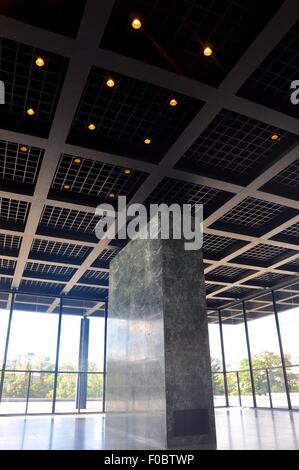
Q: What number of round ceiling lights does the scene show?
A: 14